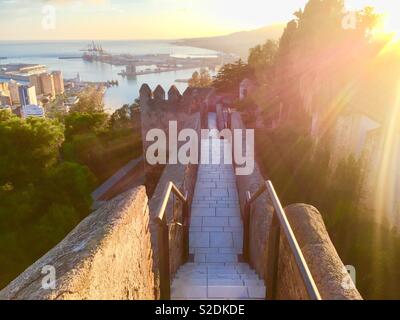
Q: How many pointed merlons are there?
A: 4